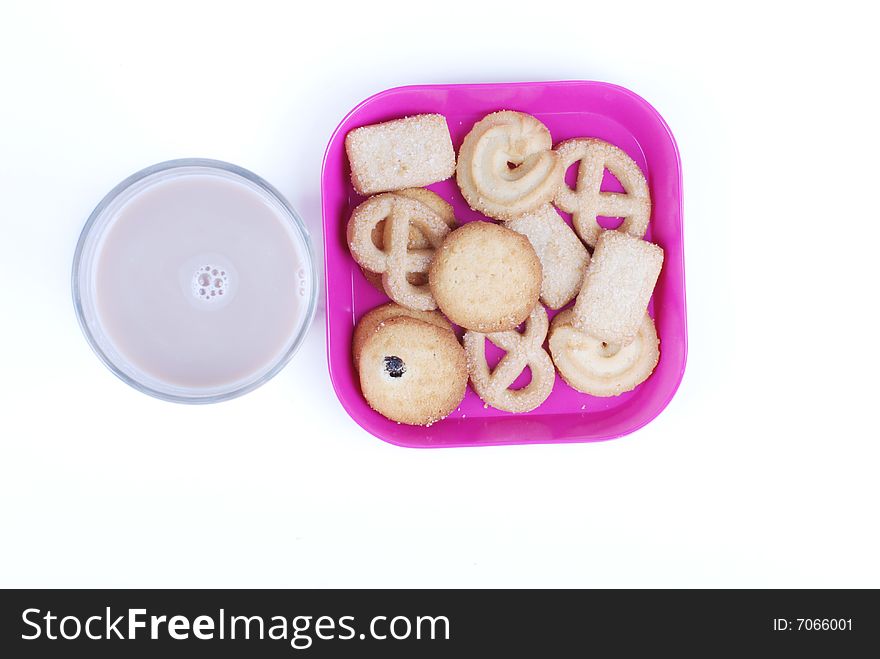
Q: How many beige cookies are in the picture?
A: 12